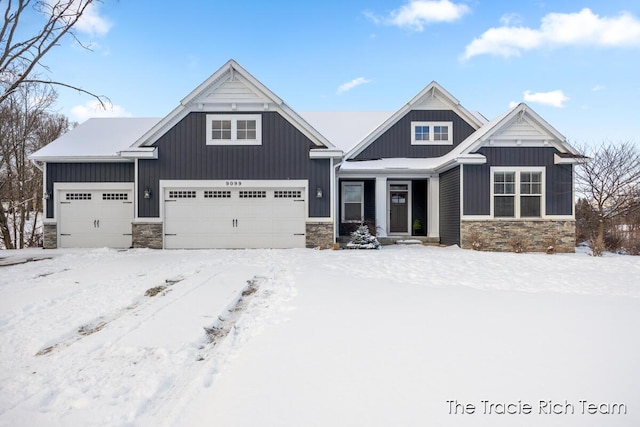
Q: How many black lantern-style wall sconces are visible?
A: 3